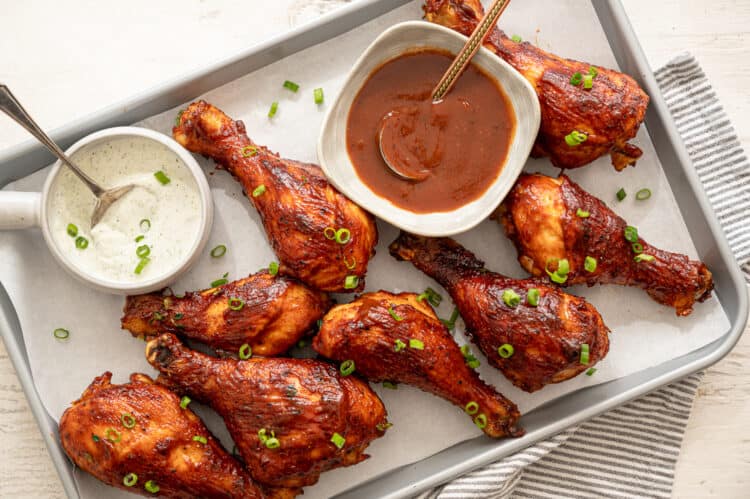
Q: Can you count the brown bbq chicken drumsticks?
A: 8